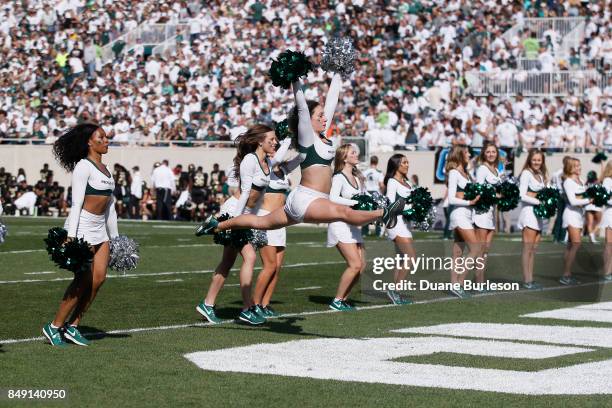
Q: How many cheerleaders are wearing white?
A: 11